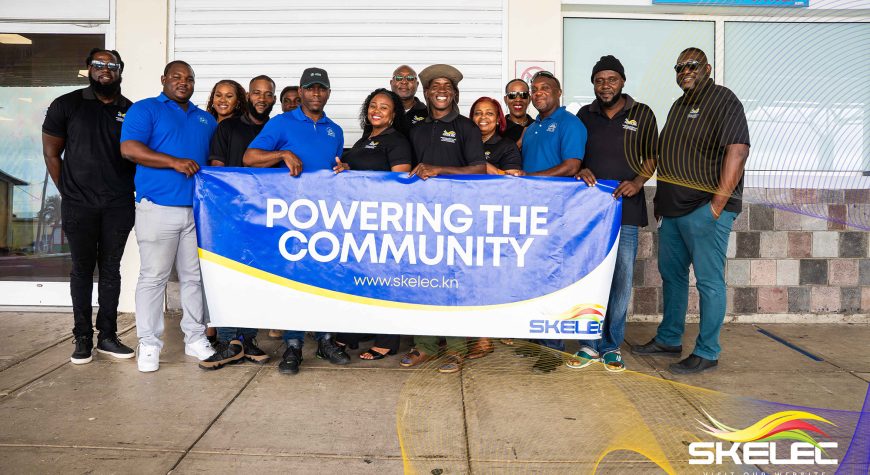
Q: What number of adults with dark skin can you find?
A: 14